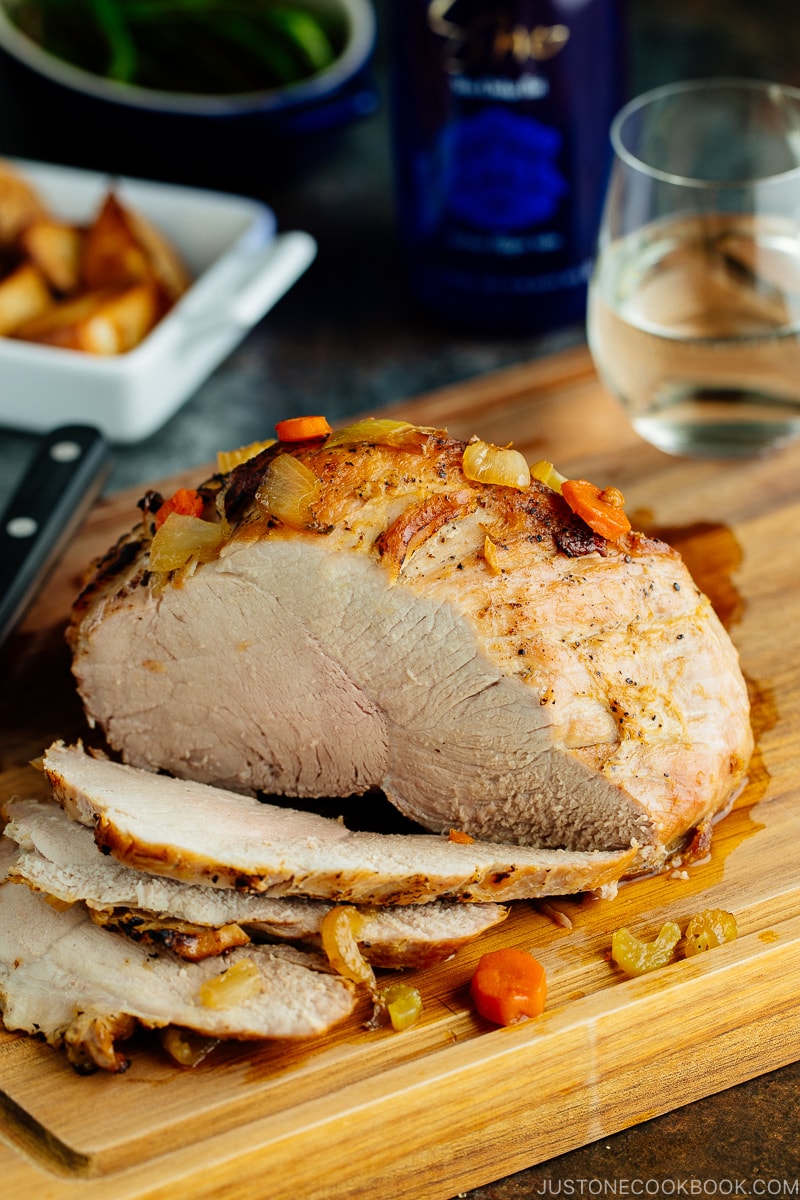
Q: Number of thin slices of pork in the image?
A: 3